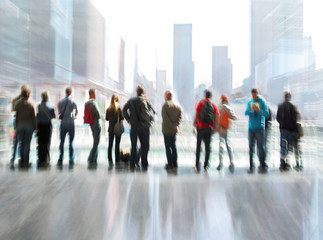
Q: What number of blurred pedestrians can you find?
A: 11